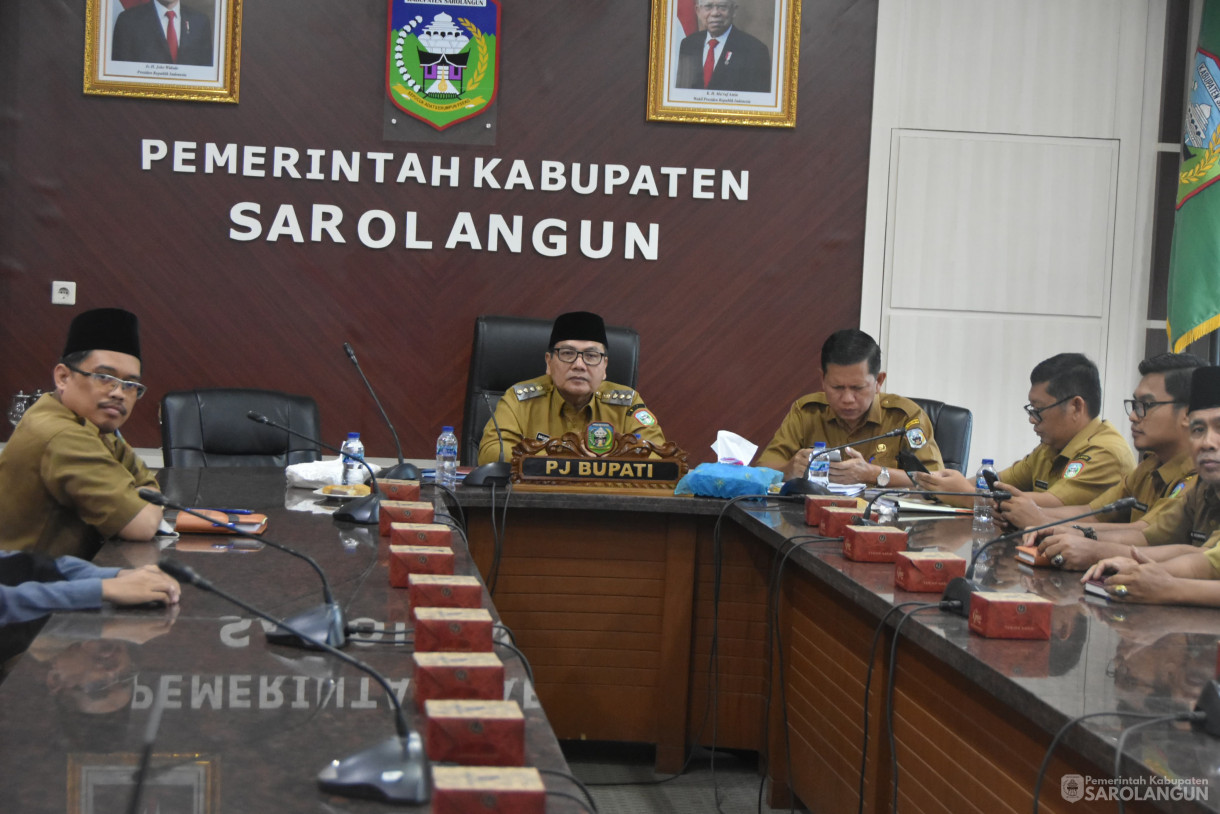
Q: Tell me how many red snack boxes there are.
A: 14